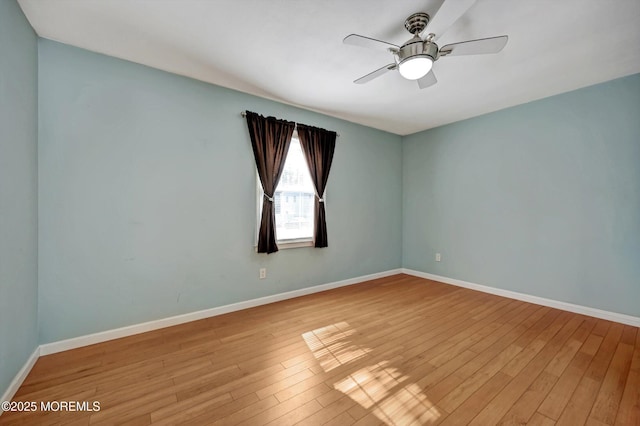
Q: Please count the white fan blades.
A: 5